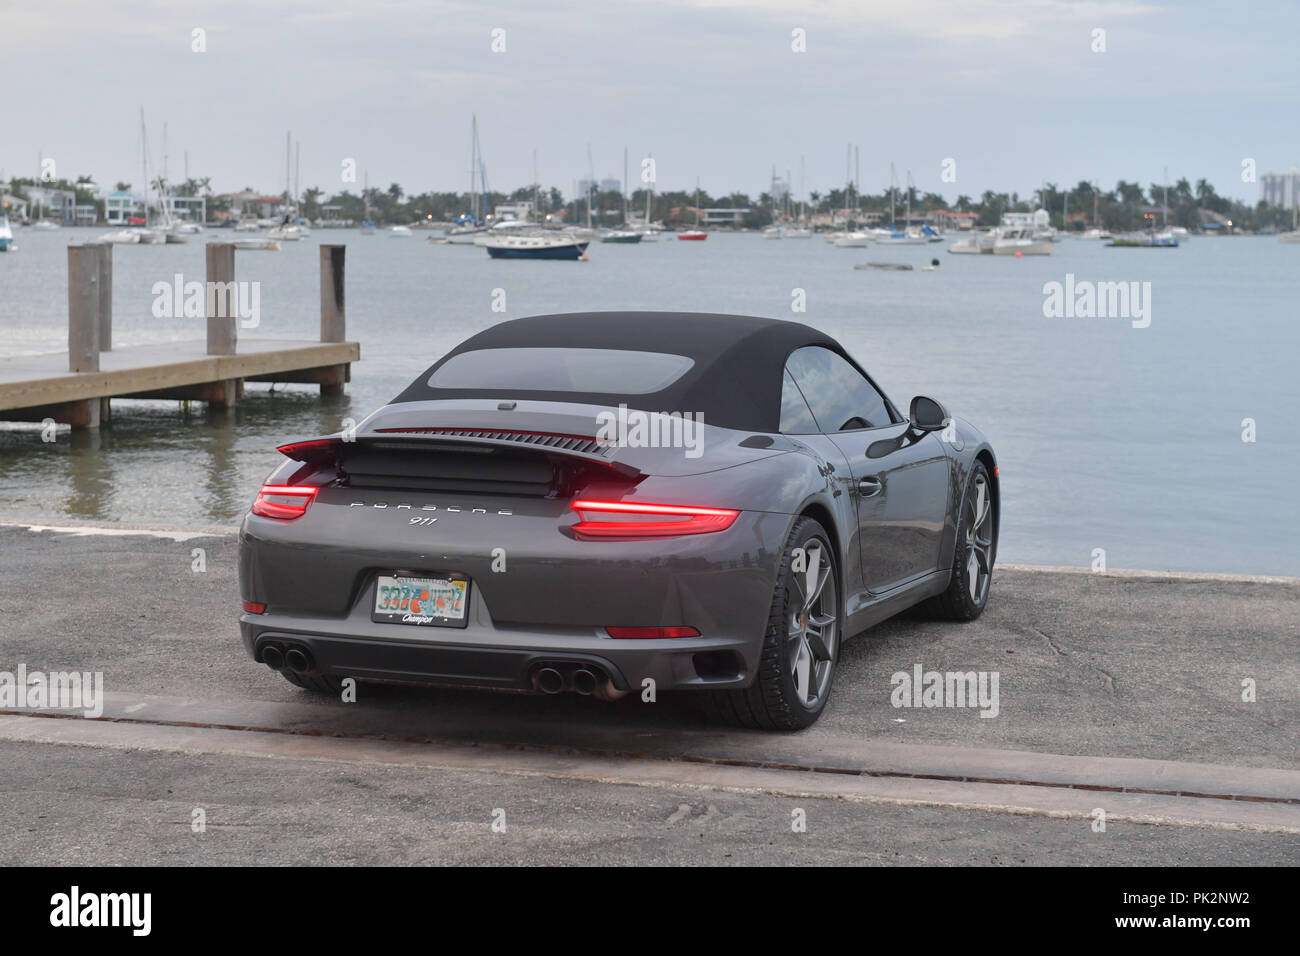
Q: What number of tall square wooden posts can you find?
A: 4